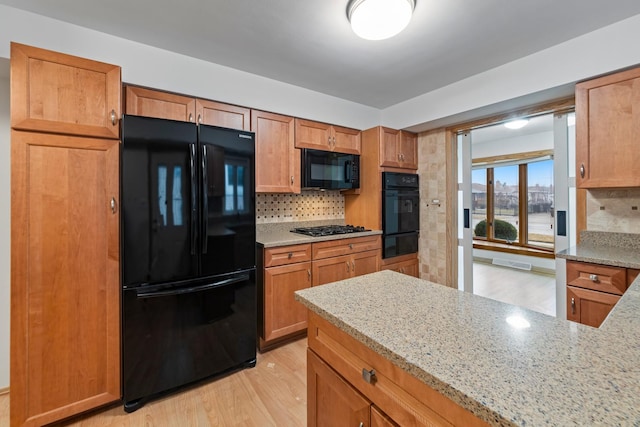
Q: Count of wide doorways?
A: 1